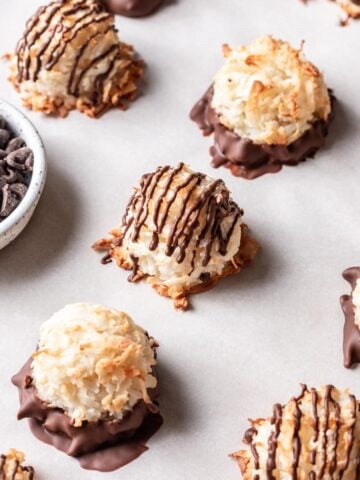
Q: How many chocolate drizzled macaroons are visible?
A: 4